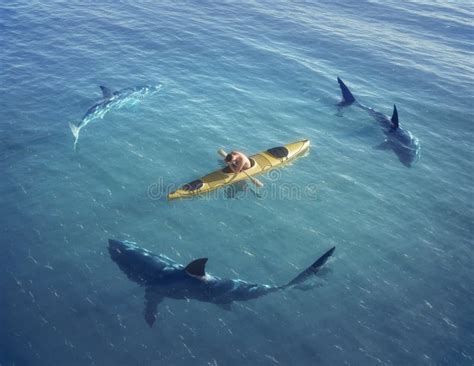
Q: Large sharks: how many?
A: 3